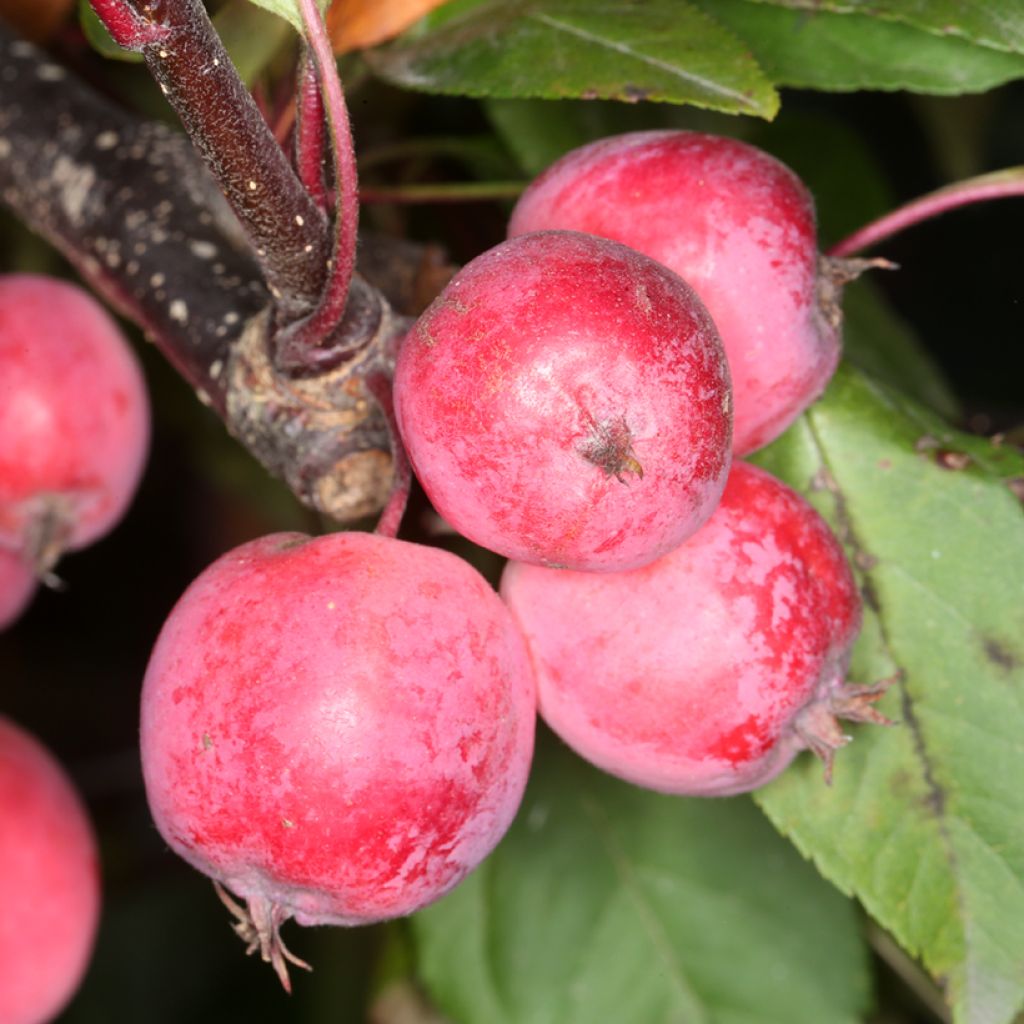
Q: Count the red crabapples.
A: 7